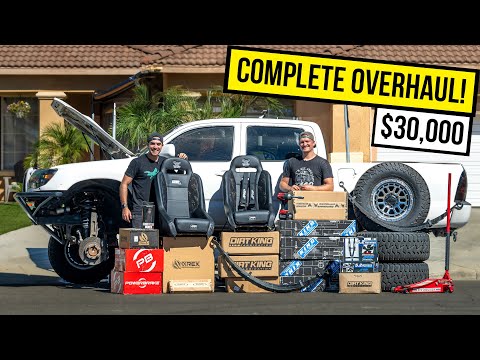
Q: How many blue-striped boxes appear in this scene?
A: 4